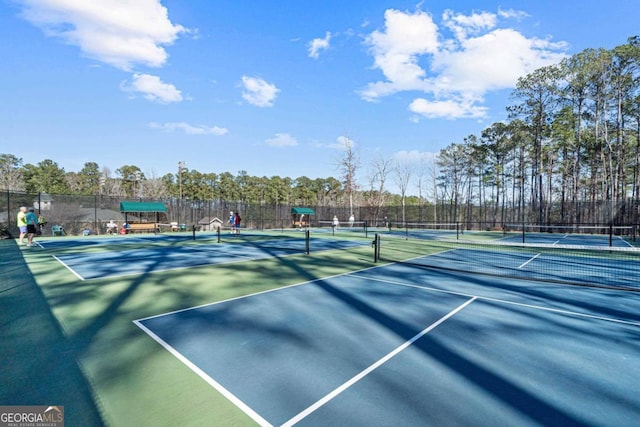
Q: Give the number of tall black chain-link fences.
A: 1